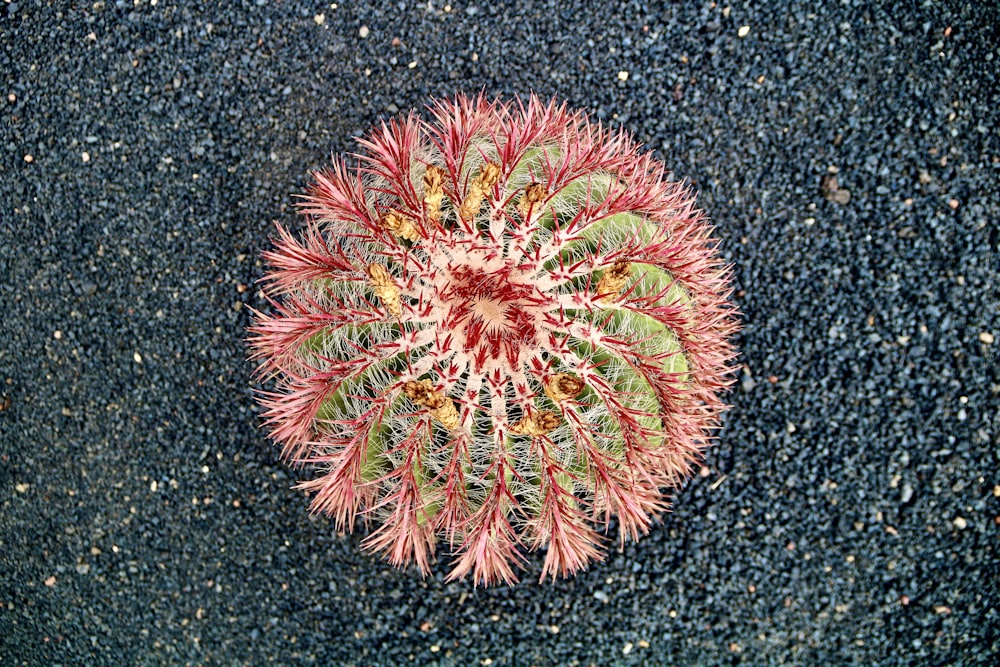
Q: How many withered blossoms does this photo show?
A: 9